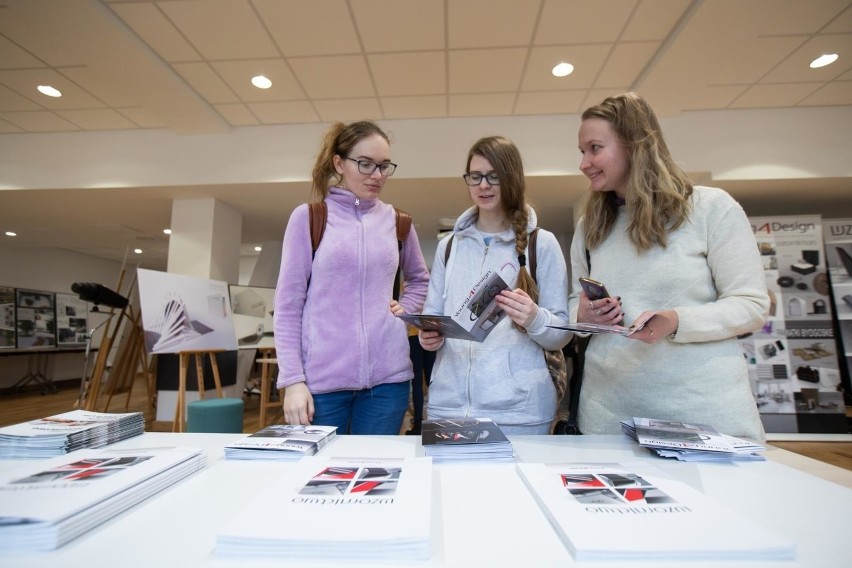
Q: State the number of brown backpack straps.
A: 4